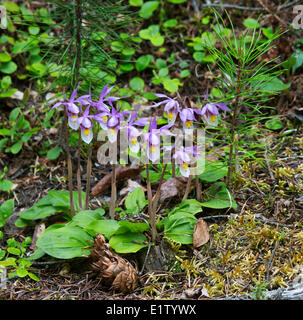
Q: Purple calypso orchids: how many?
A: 10